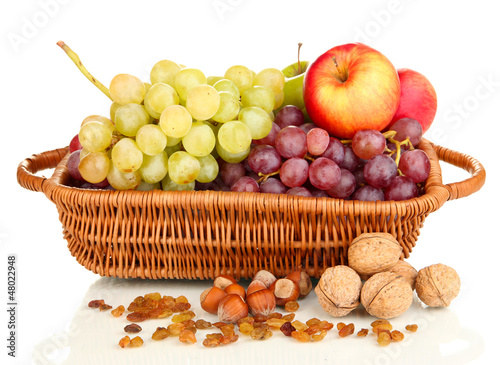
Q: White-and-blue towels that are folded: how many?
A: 0